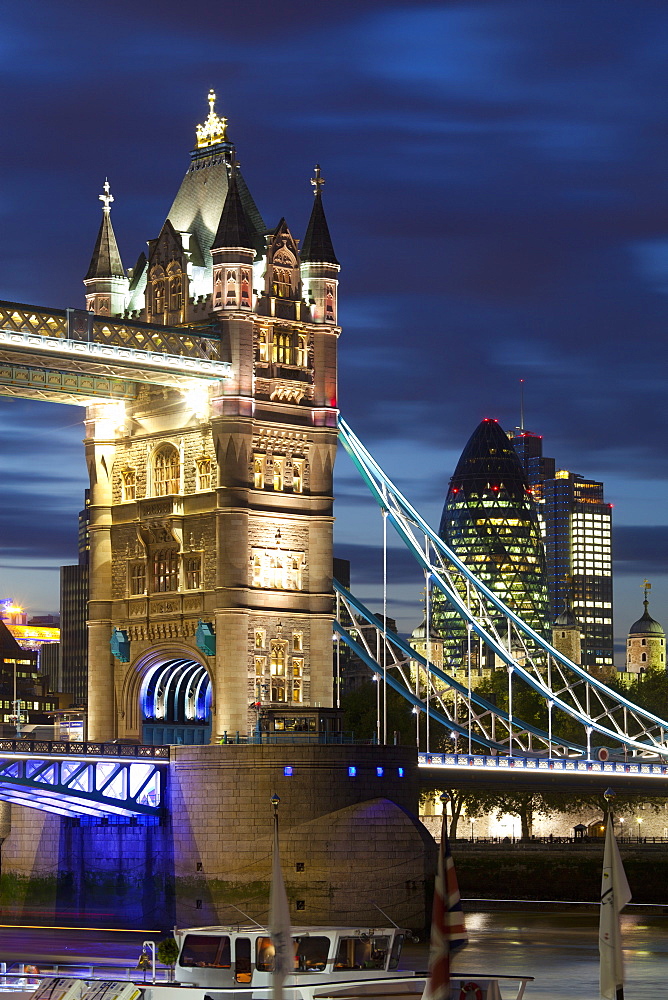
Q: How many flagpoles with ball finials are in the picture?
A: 3